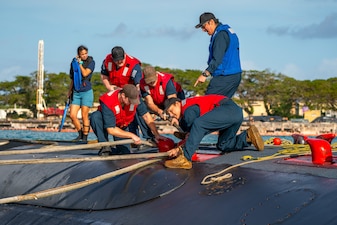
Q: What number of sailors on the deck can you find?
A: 6